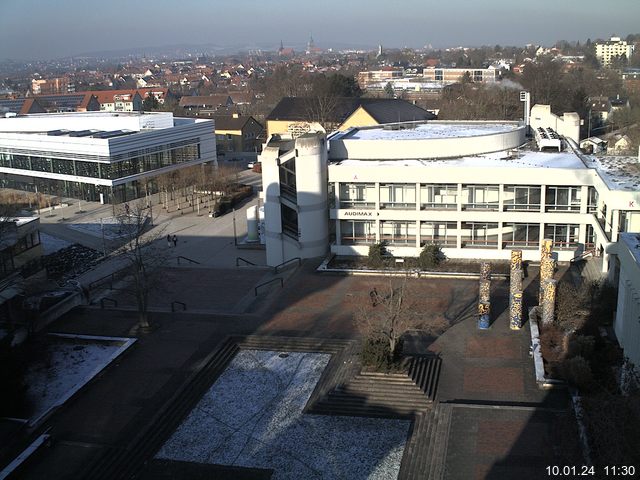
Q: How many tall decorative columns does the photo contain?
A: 3